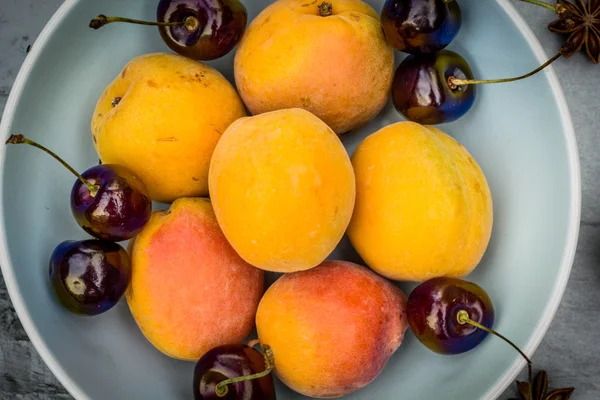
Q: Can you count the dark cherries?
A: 7